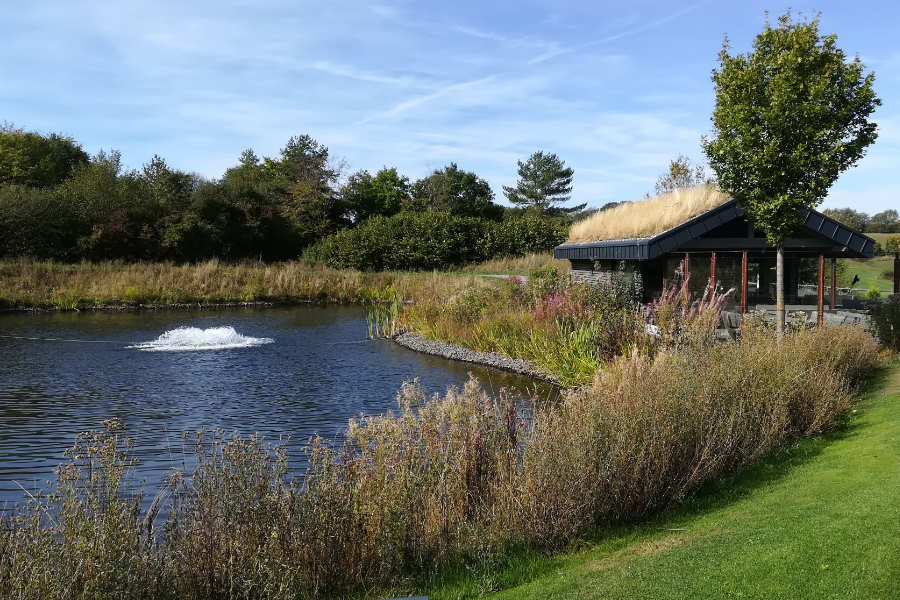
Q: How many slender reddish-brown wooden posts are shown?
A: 5